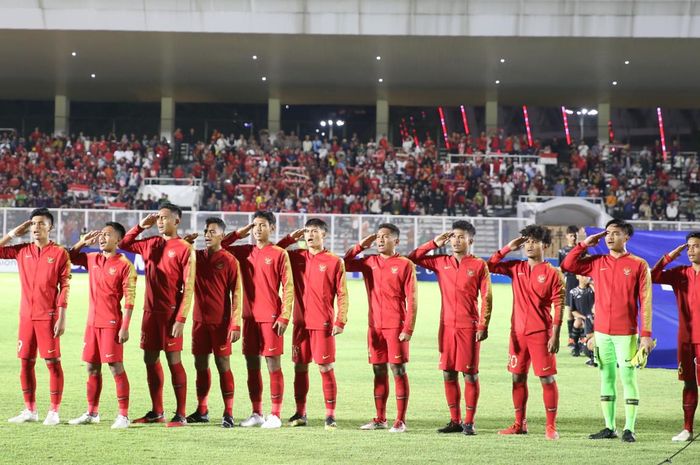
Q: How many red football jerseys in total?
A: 11